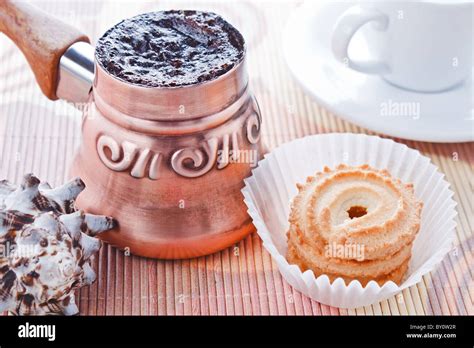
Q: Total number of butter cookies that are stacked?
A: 3